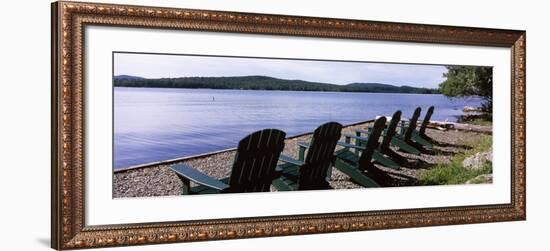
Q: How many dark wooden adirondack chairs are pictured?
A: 6